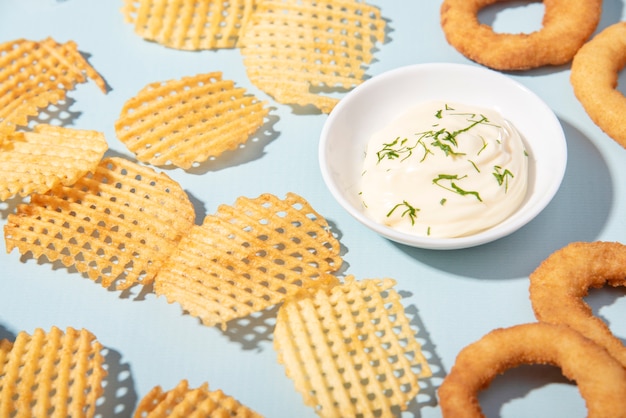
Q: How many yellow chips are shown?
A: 10